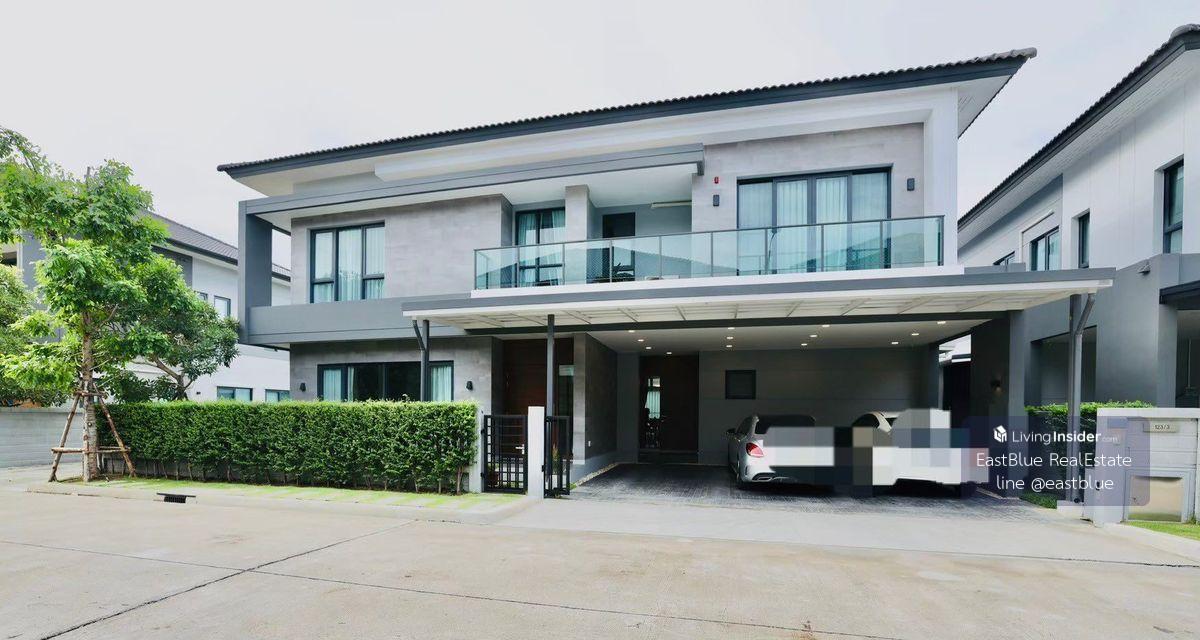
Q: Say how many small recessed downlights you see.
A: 13